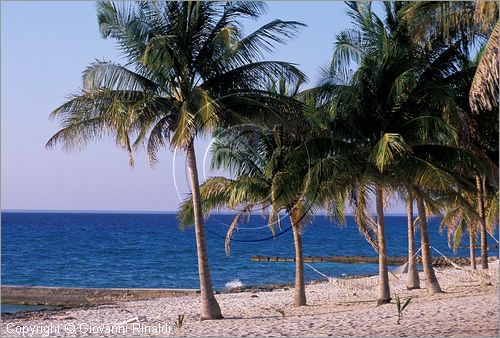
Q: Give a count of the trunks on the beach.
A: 7